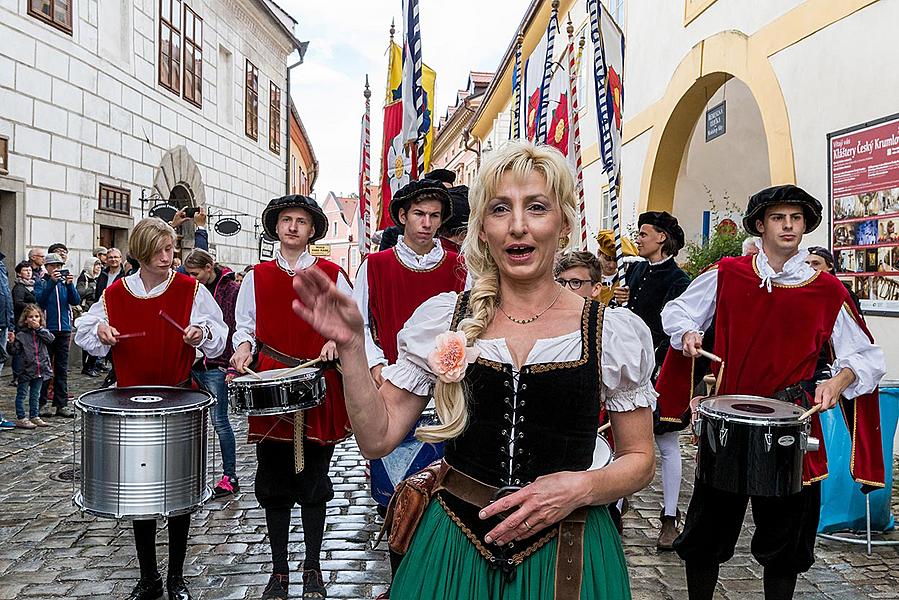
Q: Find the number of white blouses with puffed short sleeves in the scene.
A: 1